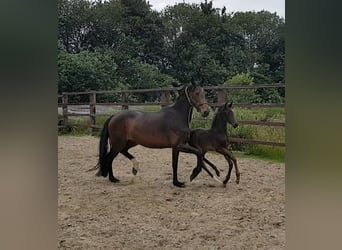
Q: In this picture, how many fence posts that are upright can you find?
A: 5